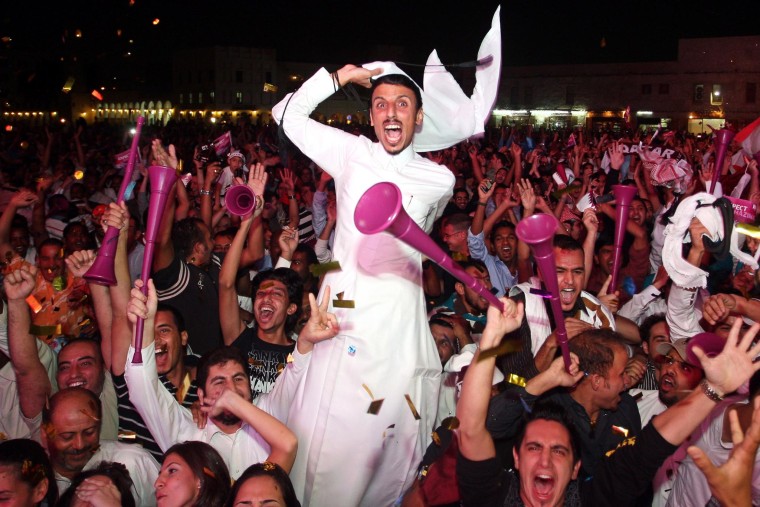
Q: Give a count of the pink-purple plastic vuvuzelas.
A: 8